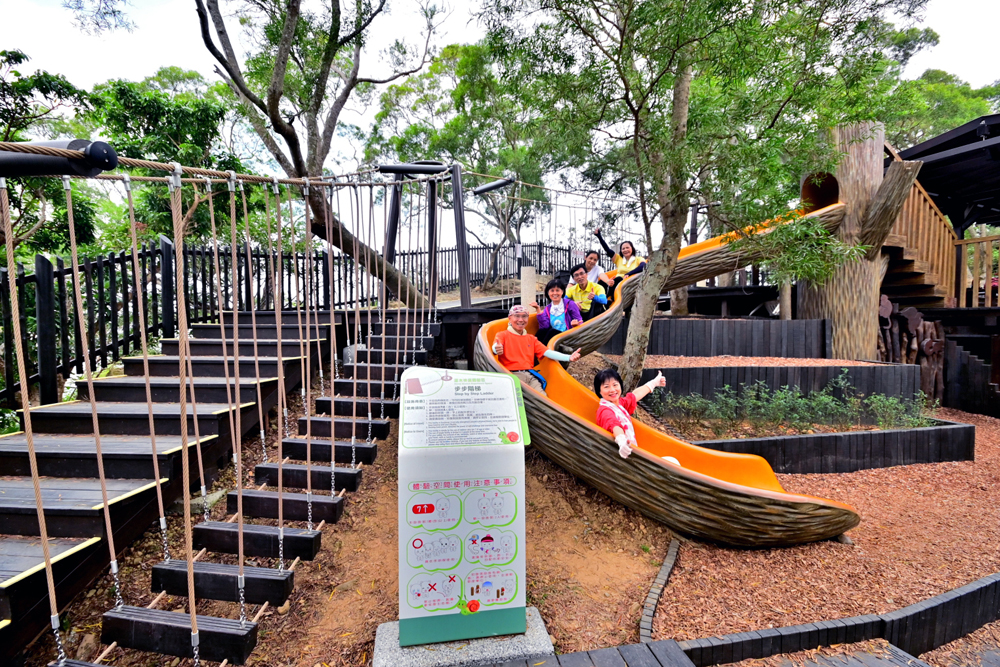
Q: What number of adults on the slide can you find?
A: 6